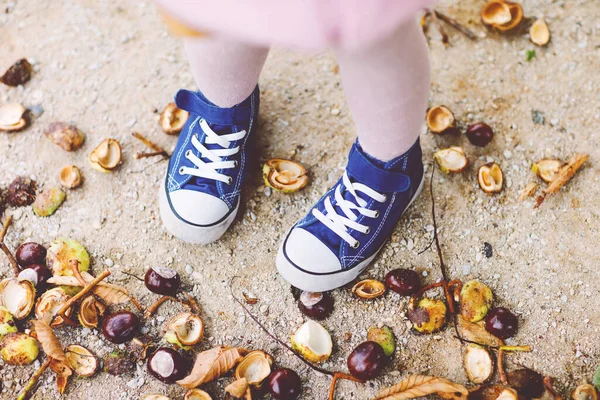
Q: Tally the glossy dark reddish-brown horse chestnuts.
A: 11